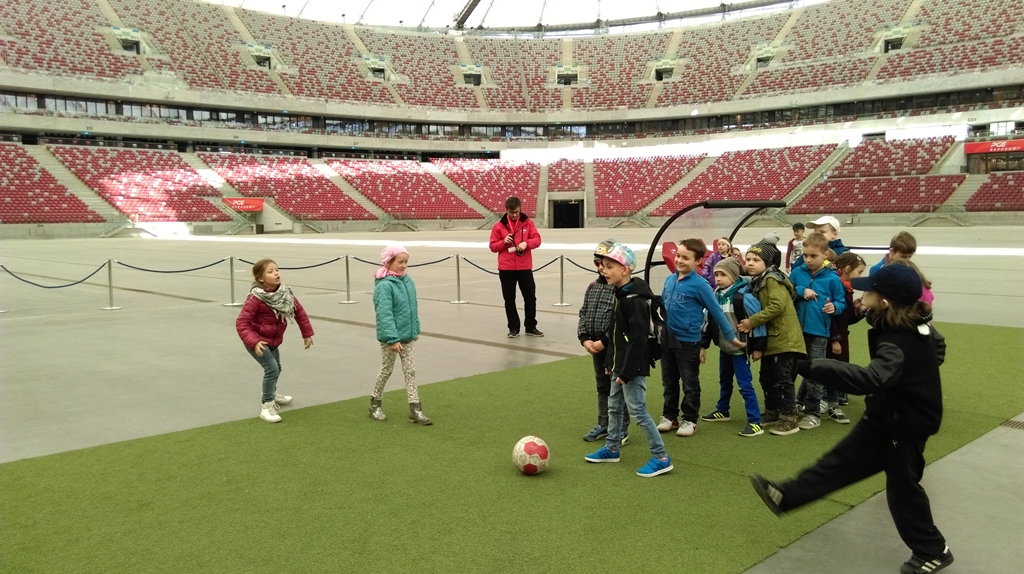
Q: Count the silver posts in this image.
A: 5